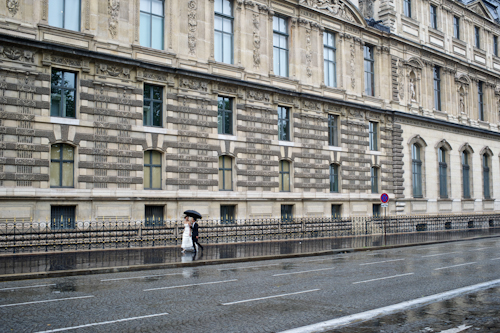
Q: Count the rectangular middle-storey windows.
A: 6